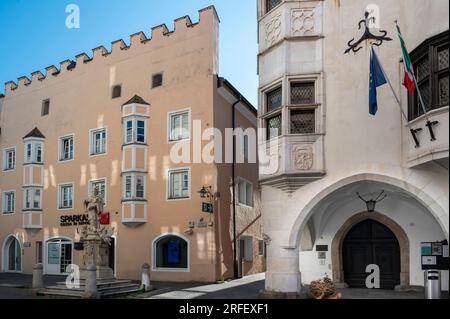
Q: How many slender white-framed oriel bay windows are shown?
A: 2